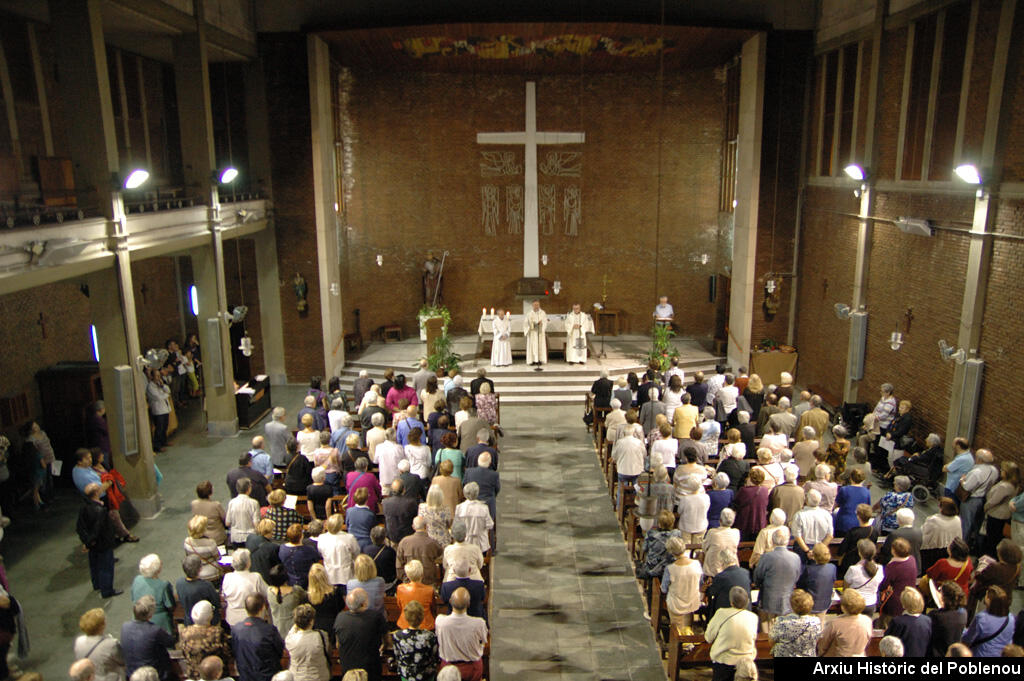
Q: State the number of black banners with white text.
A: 1